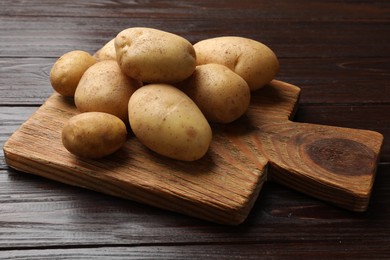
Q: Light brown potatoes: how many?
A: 8